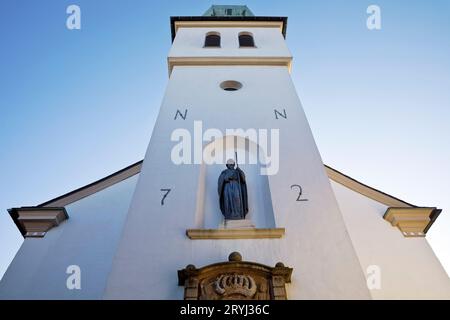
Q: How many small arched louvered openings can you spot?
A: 2